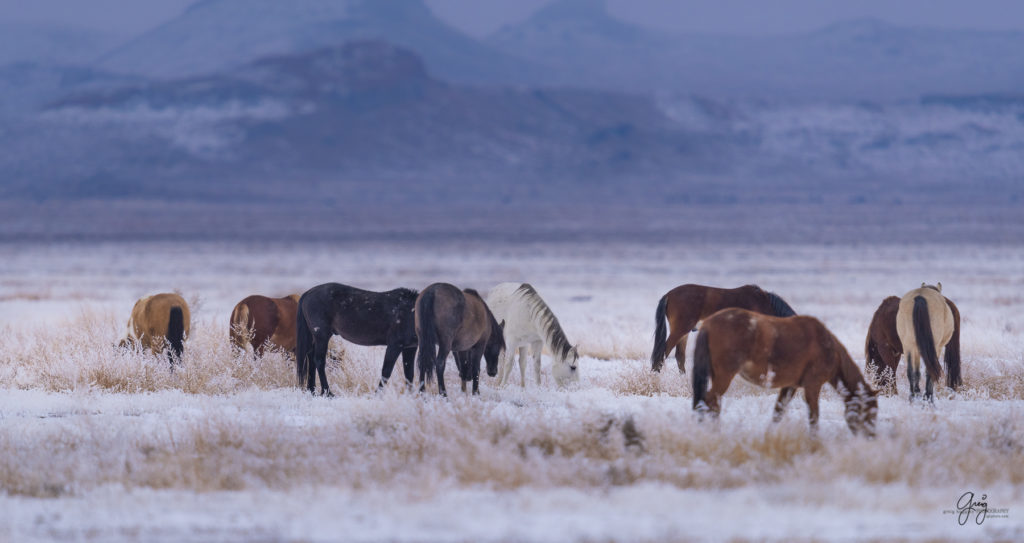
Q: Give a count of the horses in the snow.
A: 9